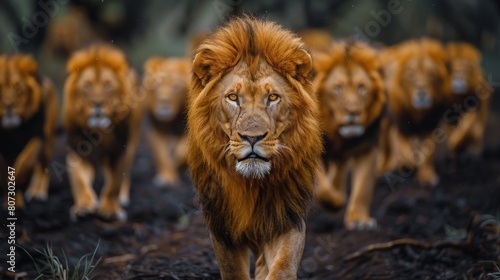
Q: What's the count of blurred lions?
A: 6